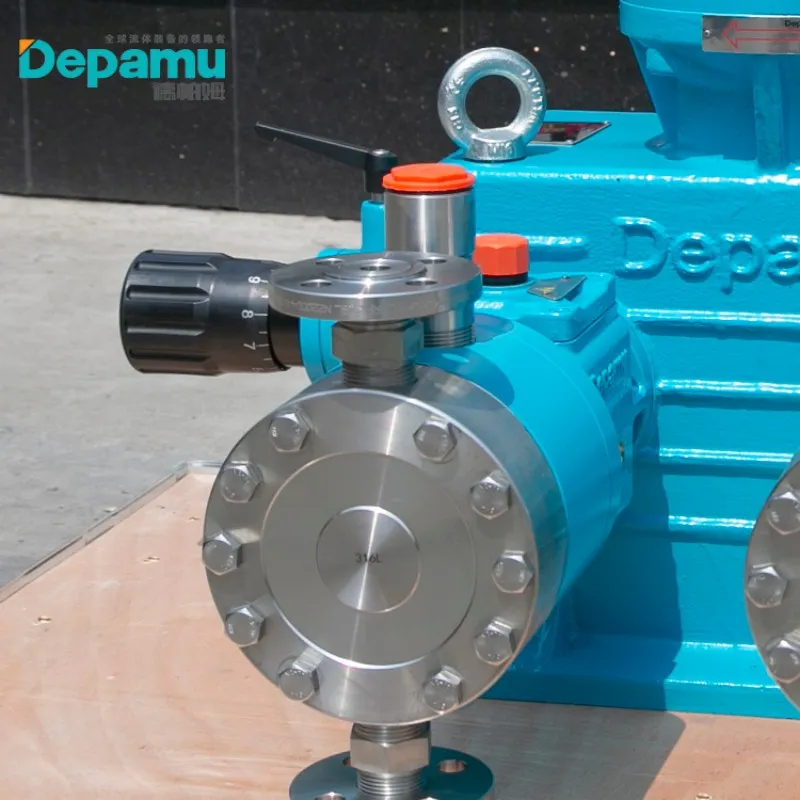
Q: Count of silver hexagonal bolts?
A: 13